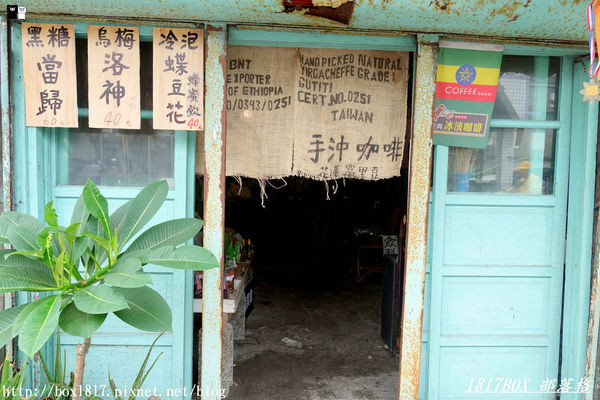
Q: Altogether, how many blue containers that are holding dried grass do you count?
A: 1